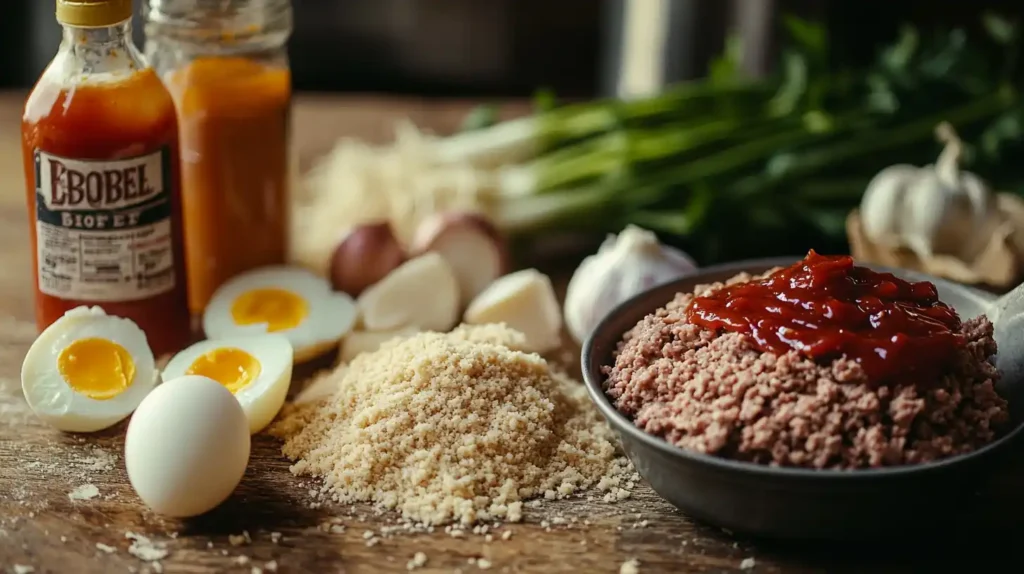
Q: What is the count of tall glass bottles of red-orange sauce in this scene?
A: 2